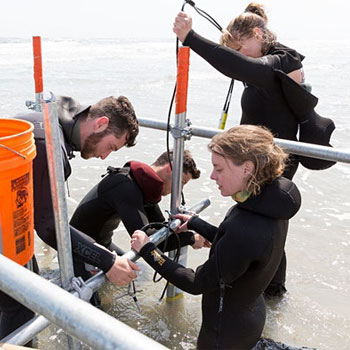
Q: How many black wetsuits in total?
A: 4